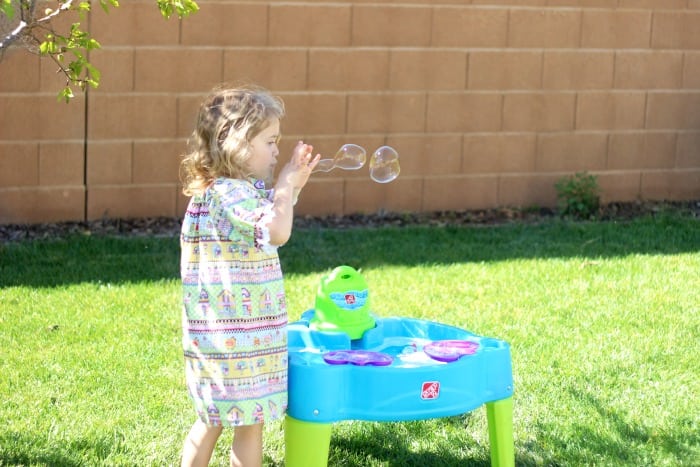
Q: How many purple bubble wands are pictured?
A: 2